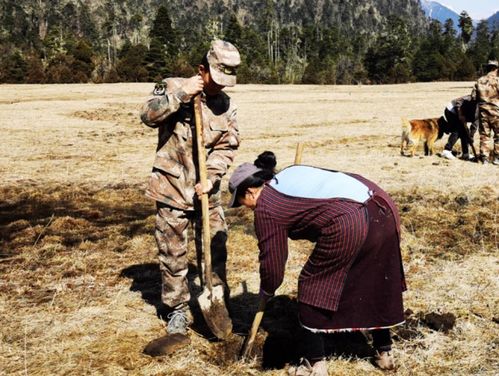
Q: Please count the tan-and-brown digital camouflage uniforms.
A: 2